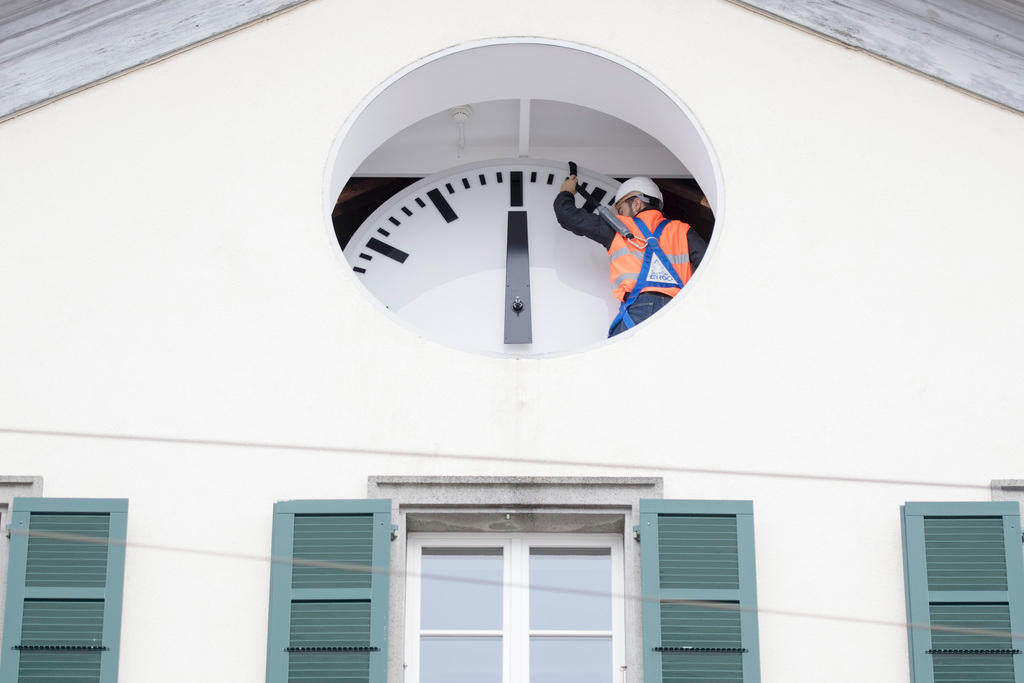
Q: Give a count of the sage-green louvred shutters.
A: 4